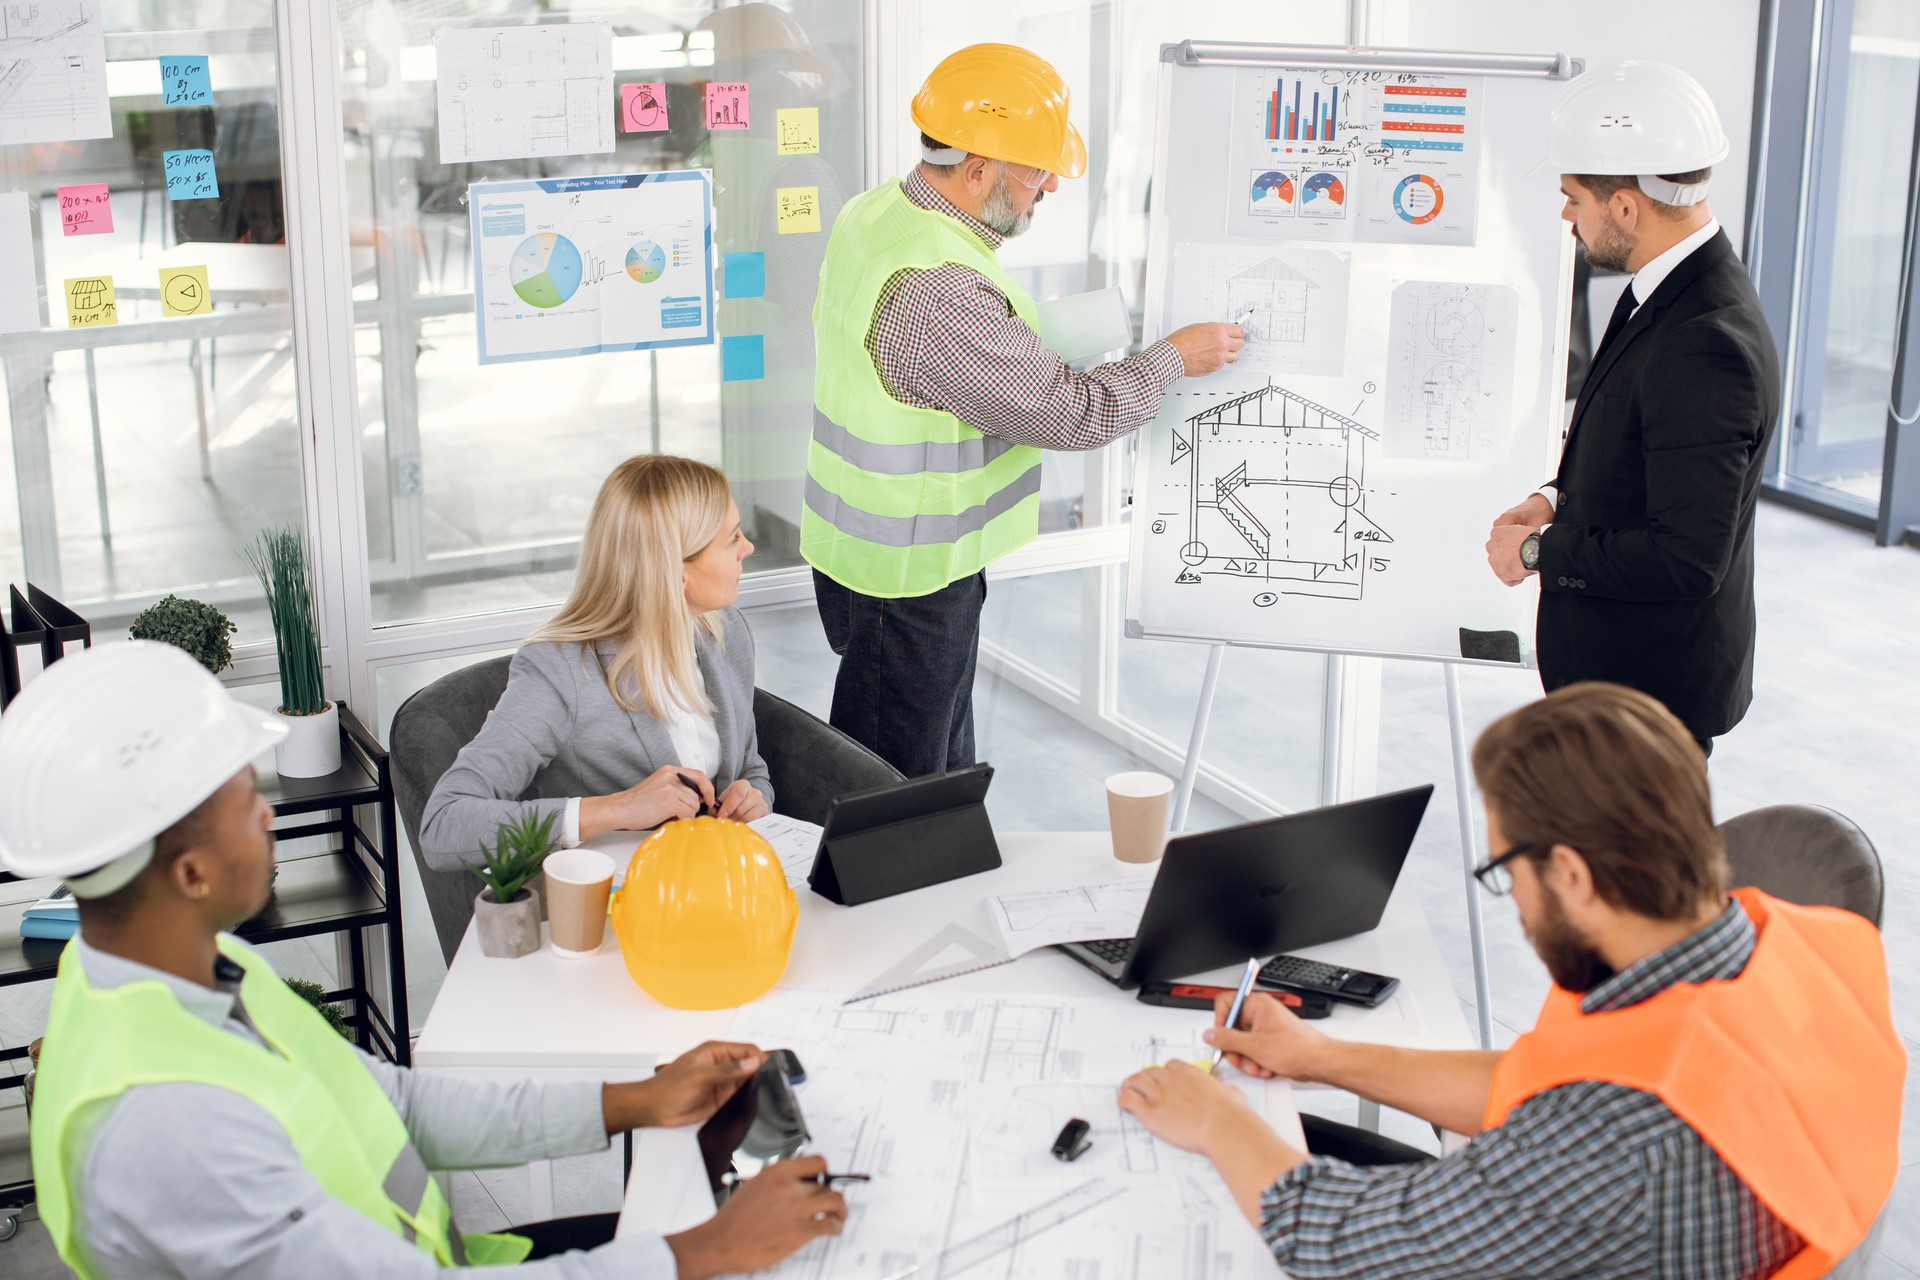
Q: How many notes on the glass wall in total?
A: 11